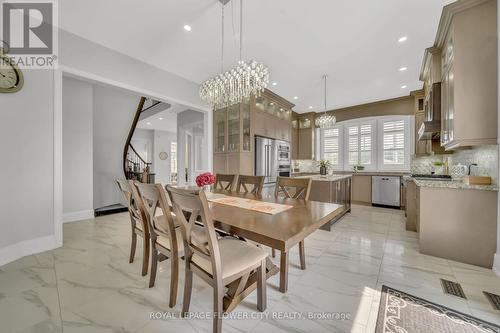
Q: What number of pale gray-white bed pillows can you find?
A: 0